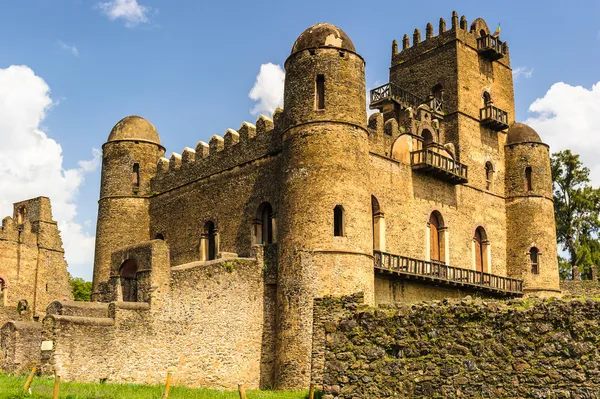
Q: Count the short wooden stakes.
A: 5